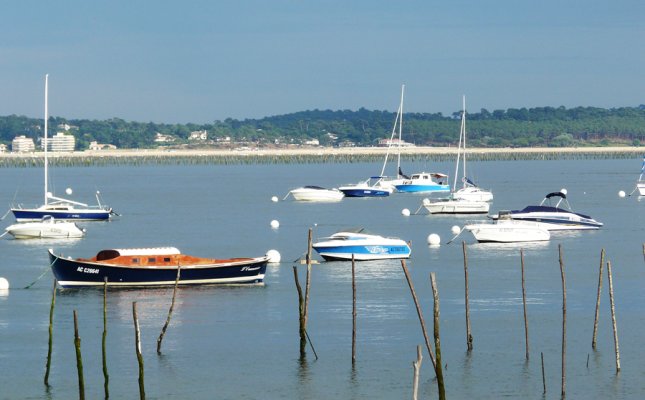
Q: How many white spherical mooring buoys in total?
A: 12